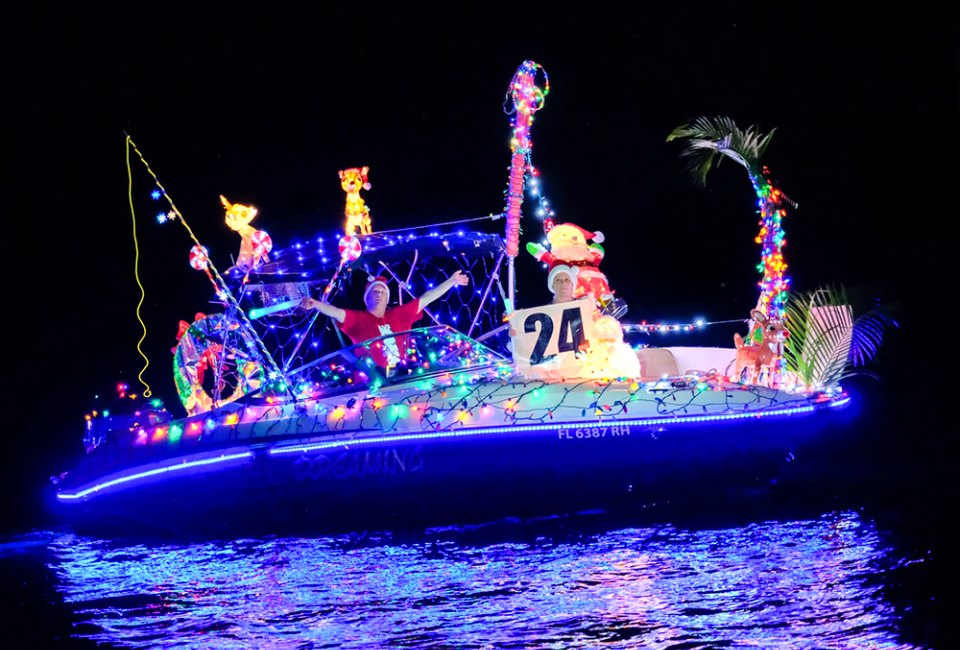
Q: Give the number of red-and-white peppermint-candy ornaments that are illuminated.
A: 3